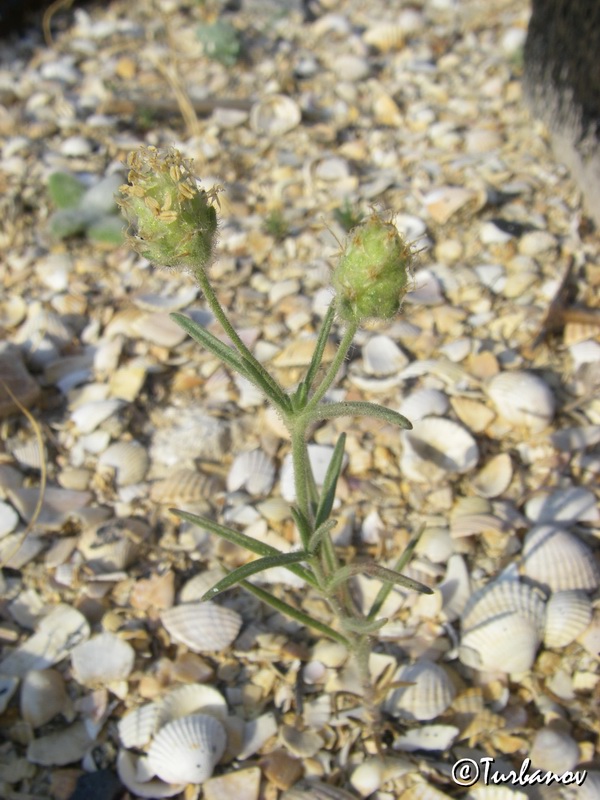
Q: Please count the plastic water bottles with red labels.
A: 0